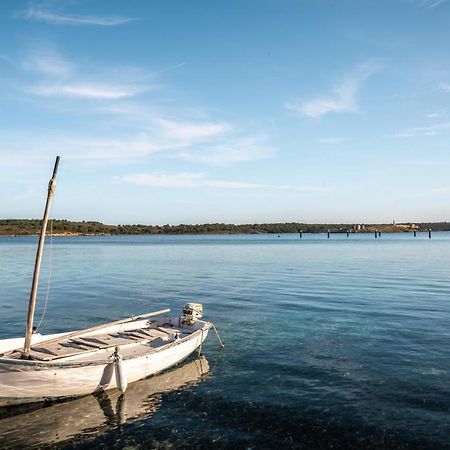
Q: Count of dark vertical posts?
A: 7